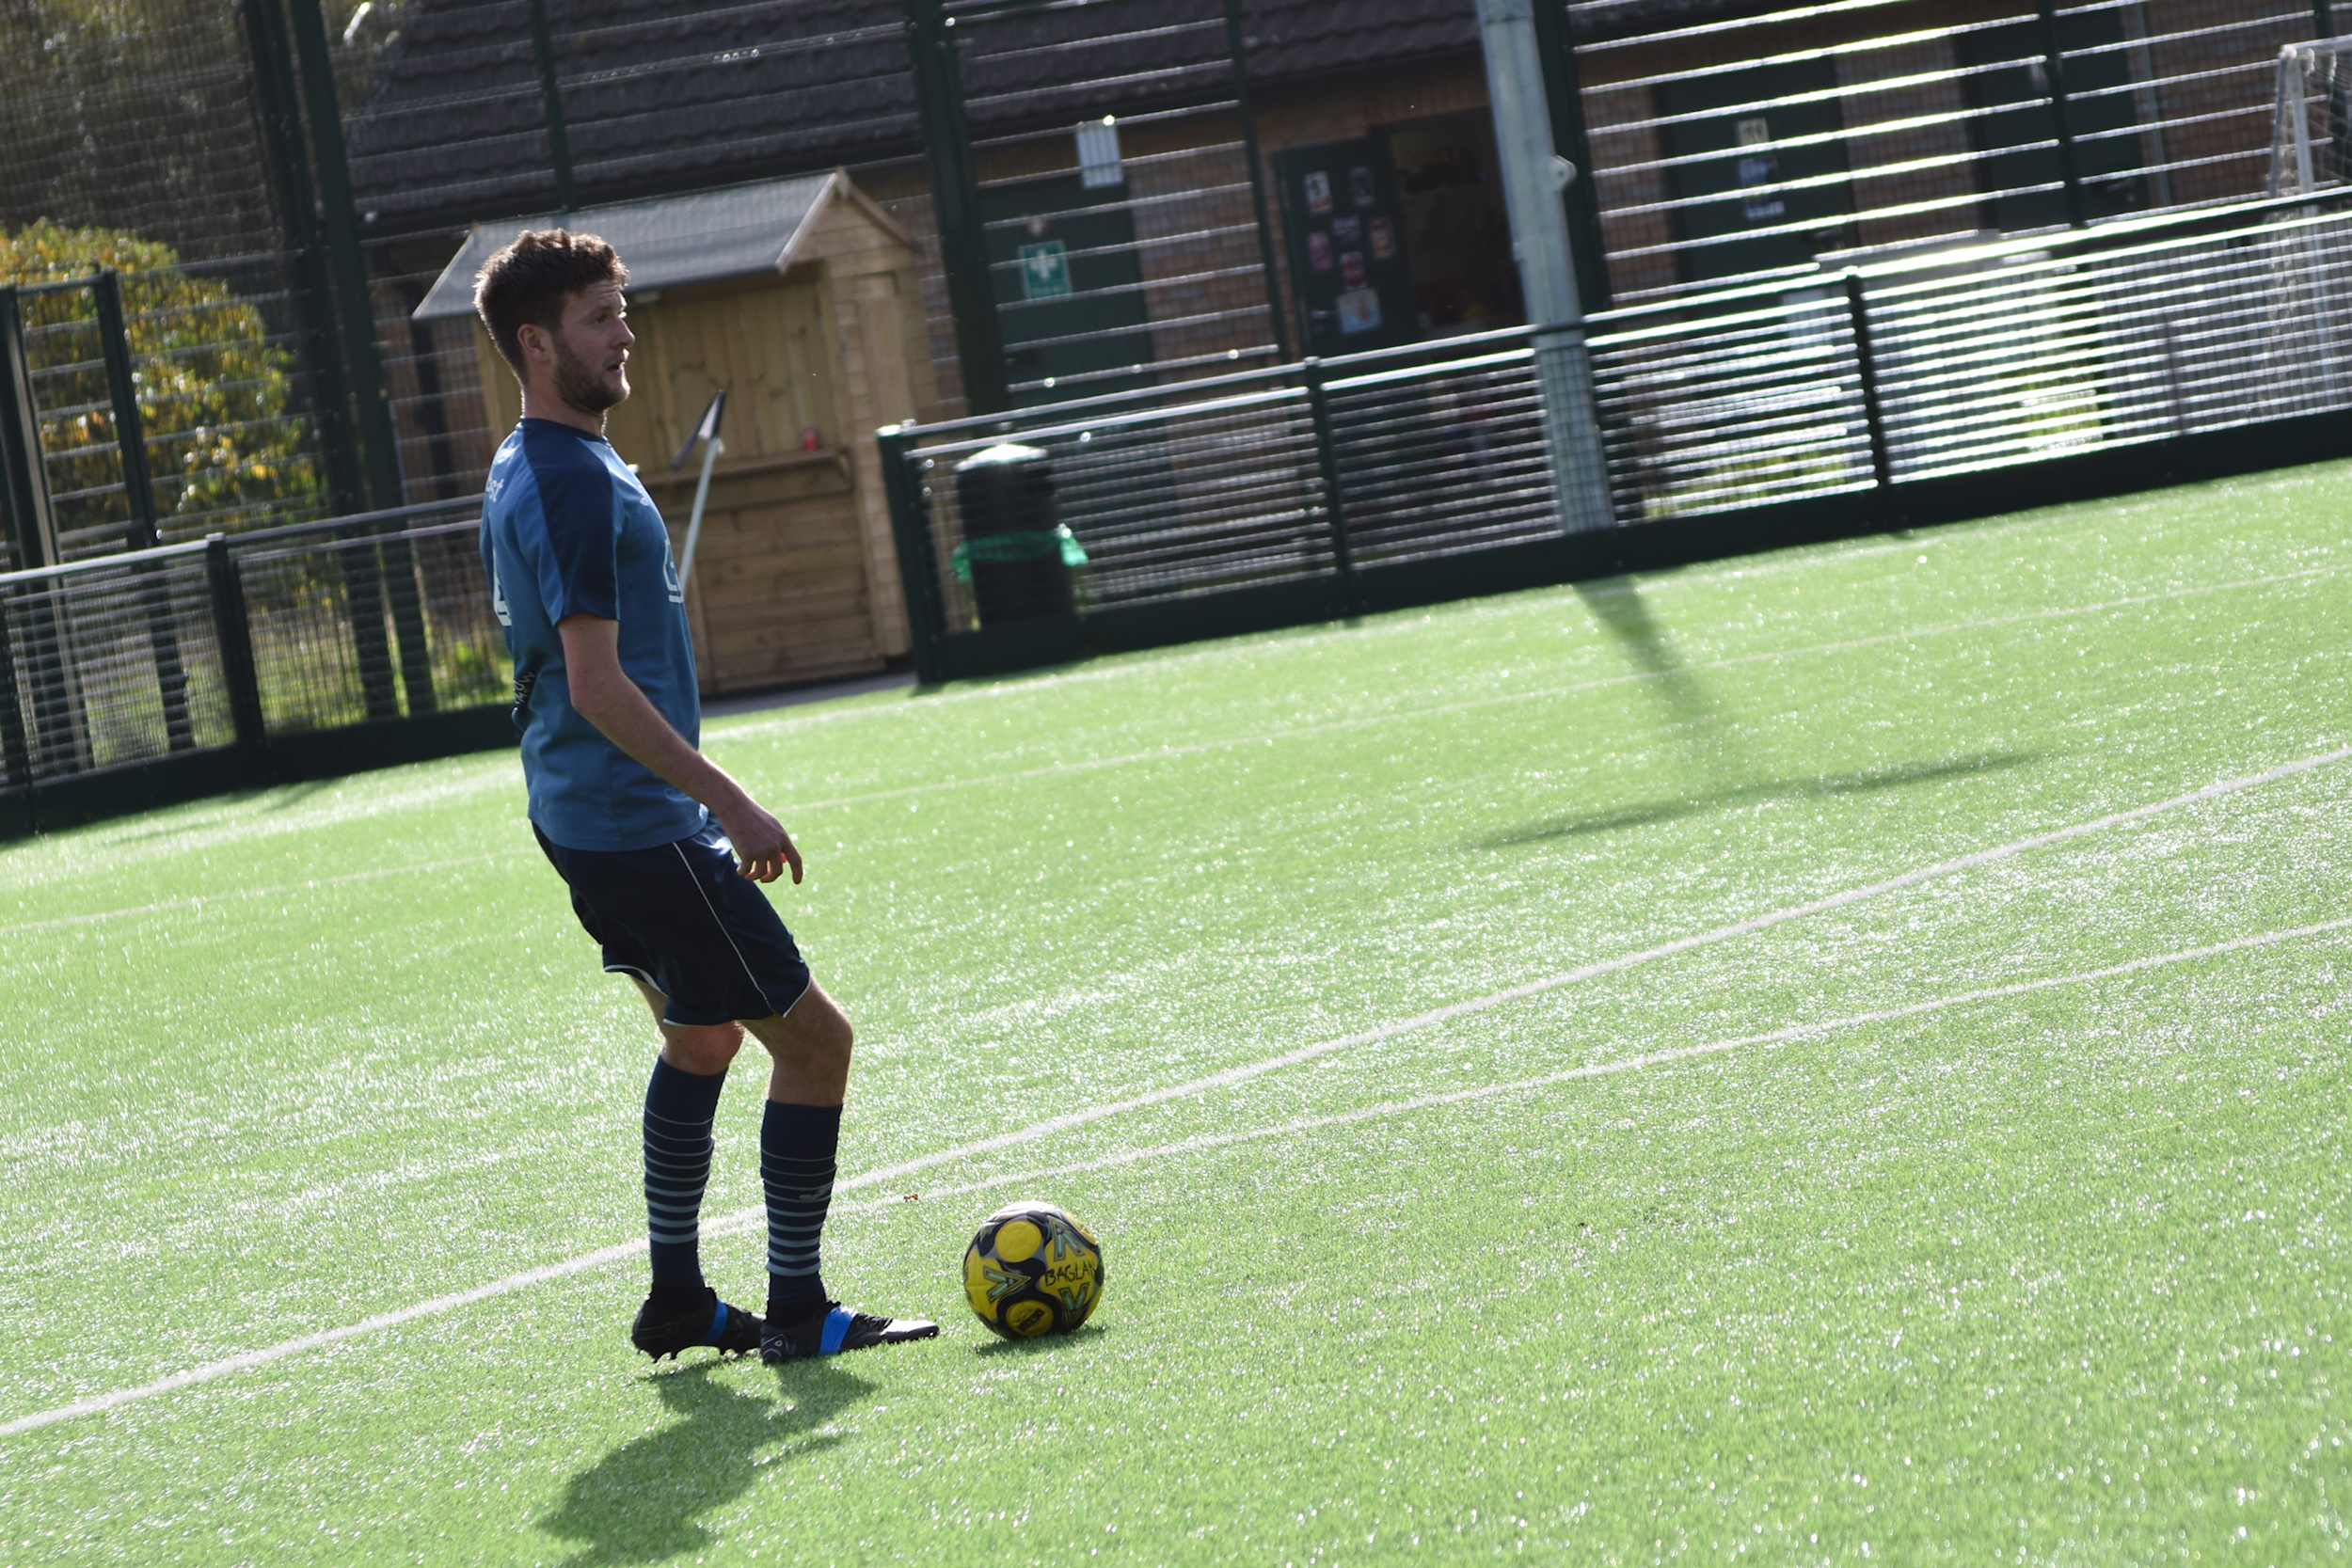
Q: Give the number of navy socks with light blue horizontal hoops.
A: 2